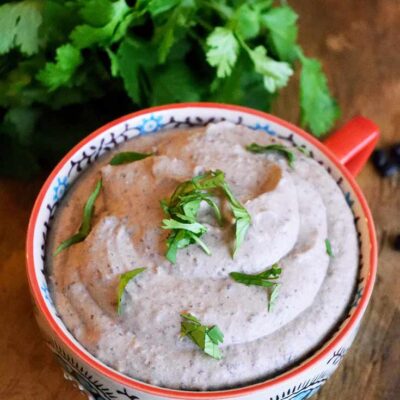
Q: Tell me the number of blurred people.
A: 0